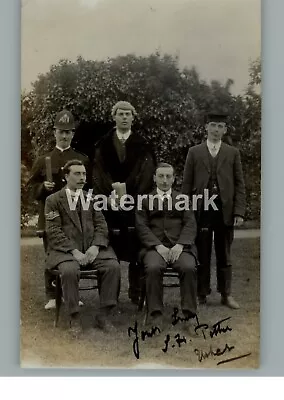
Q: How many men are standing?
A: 3